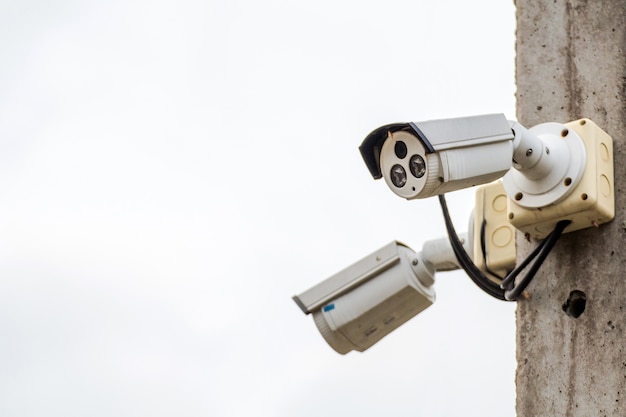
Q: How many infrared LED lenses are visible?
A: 2